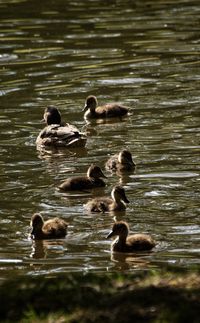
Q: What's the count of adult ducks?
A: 1